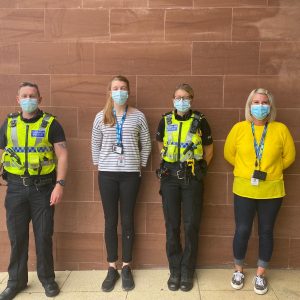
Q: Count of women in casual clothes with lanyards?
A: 2